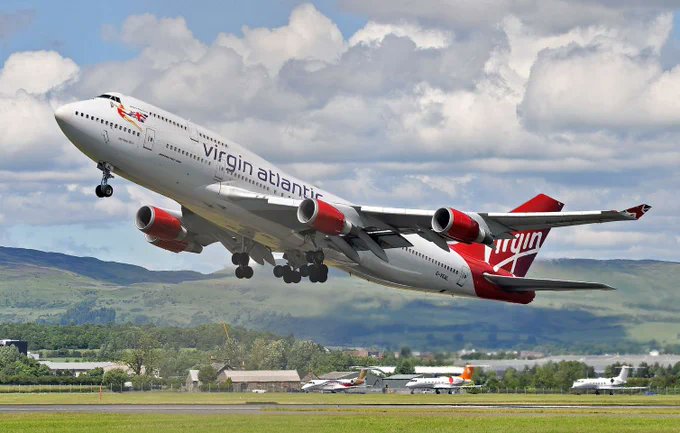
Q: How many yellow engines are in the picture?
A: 0